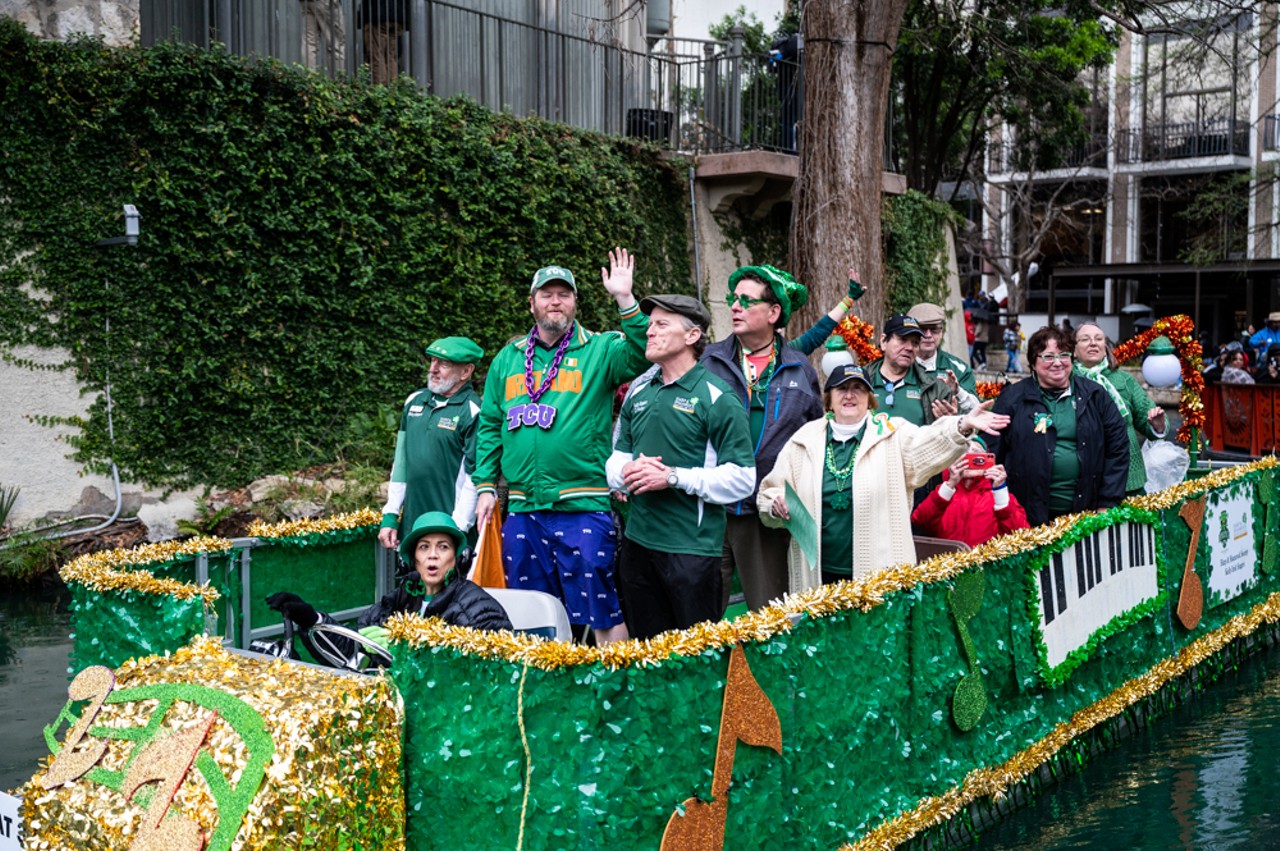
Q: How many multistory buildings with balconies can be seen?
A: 1